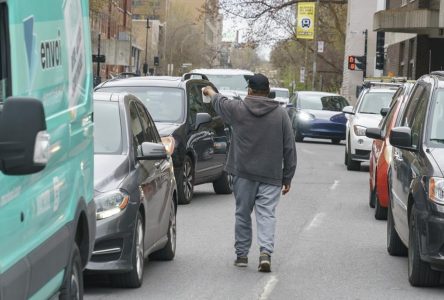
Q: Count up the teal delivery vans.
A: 1